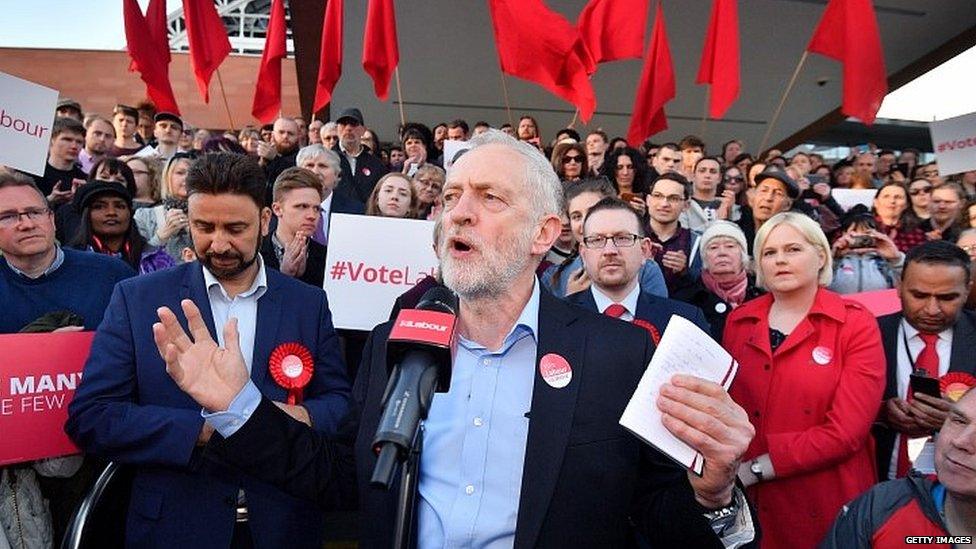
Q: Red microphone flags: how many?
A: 1